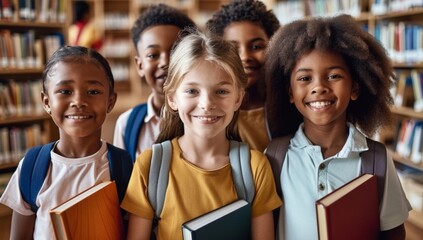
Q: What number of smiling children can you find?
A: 5